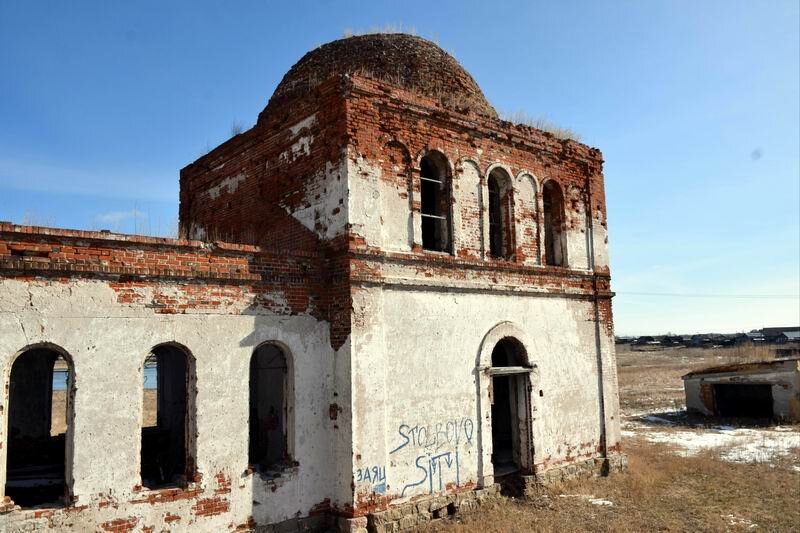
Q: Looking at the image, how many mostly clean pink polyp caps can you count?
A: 0